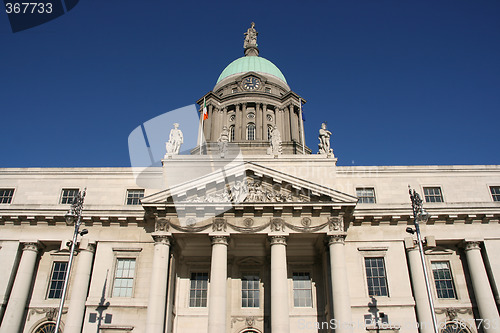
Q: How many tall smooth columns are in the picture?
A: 8